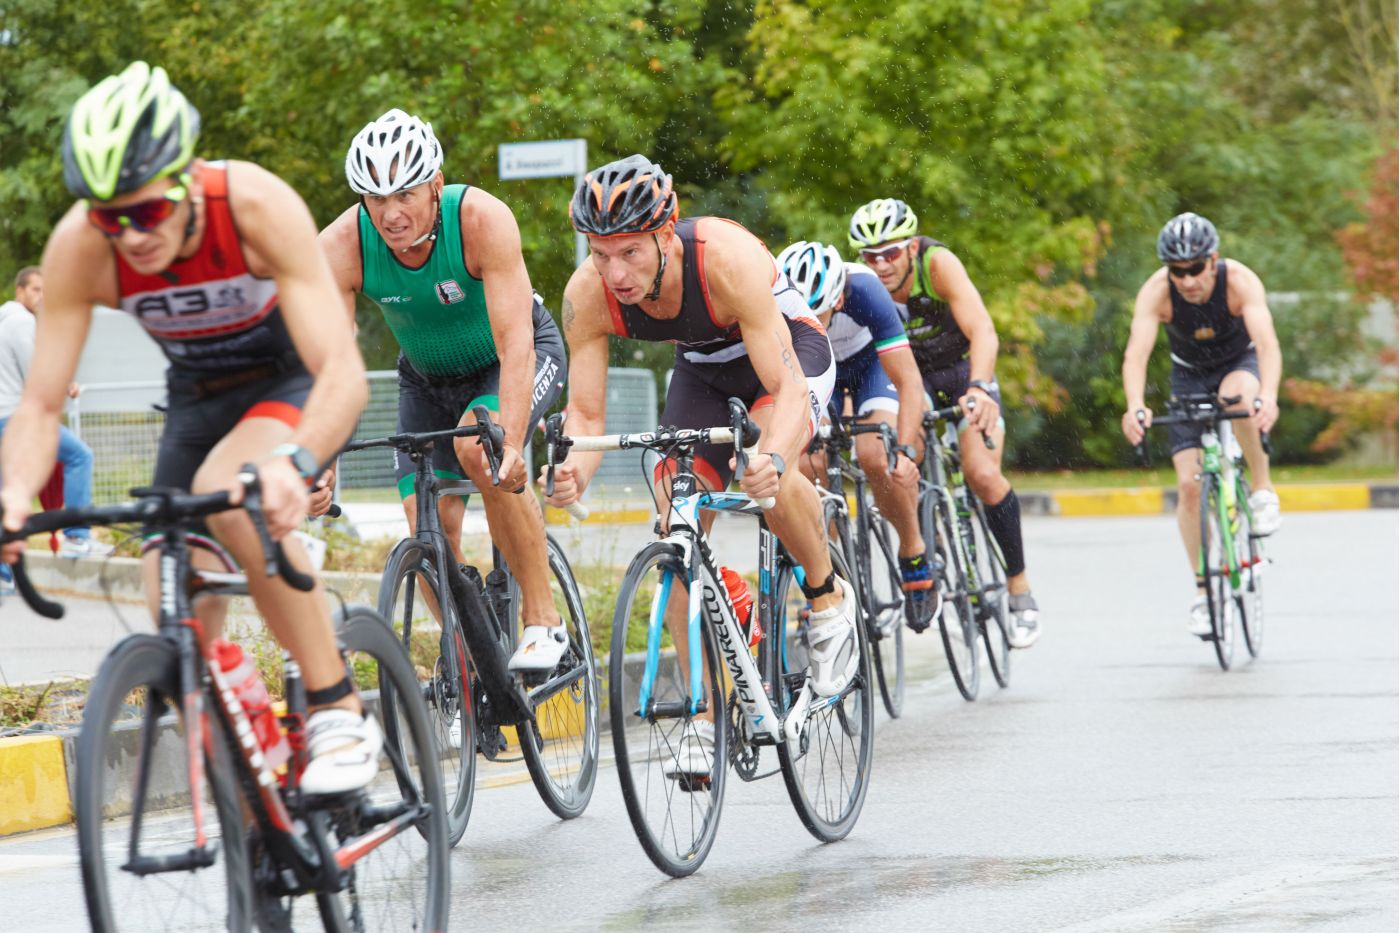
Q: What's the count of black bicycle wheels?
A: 12